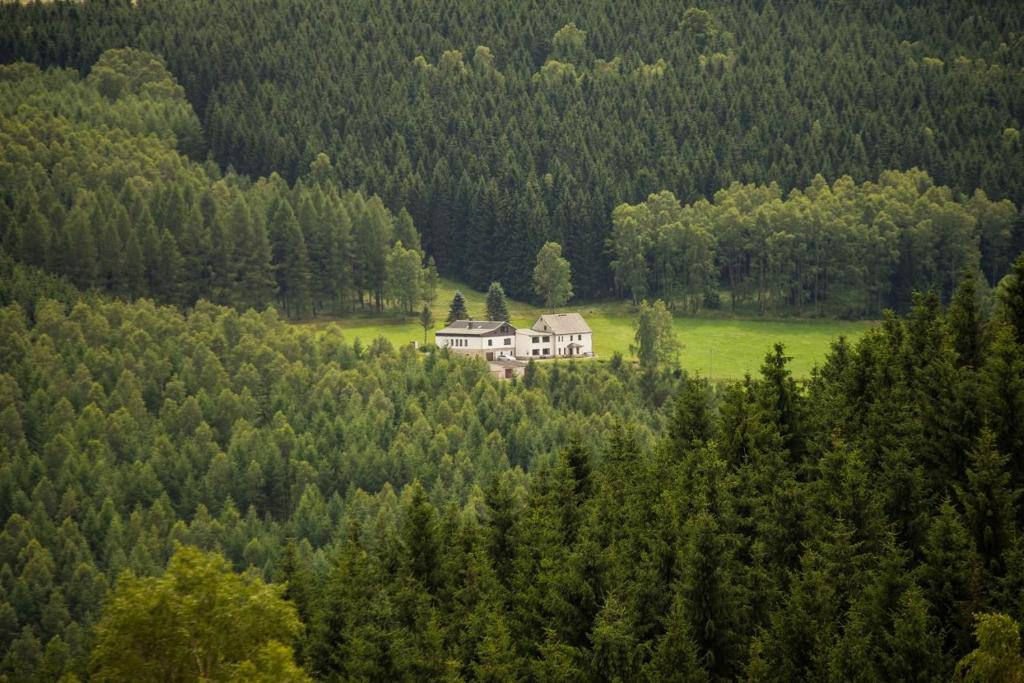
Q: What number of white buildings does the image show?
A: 2